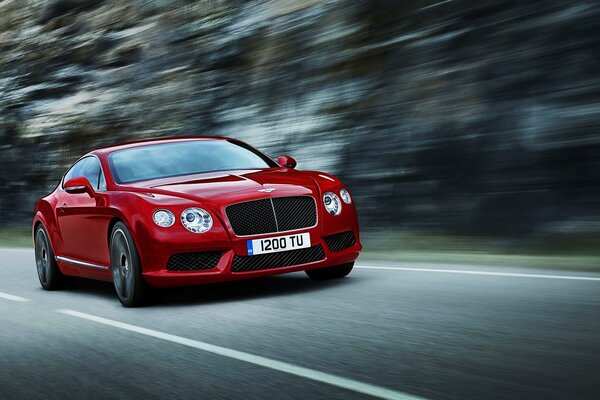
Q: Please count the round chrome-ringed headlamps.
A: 4